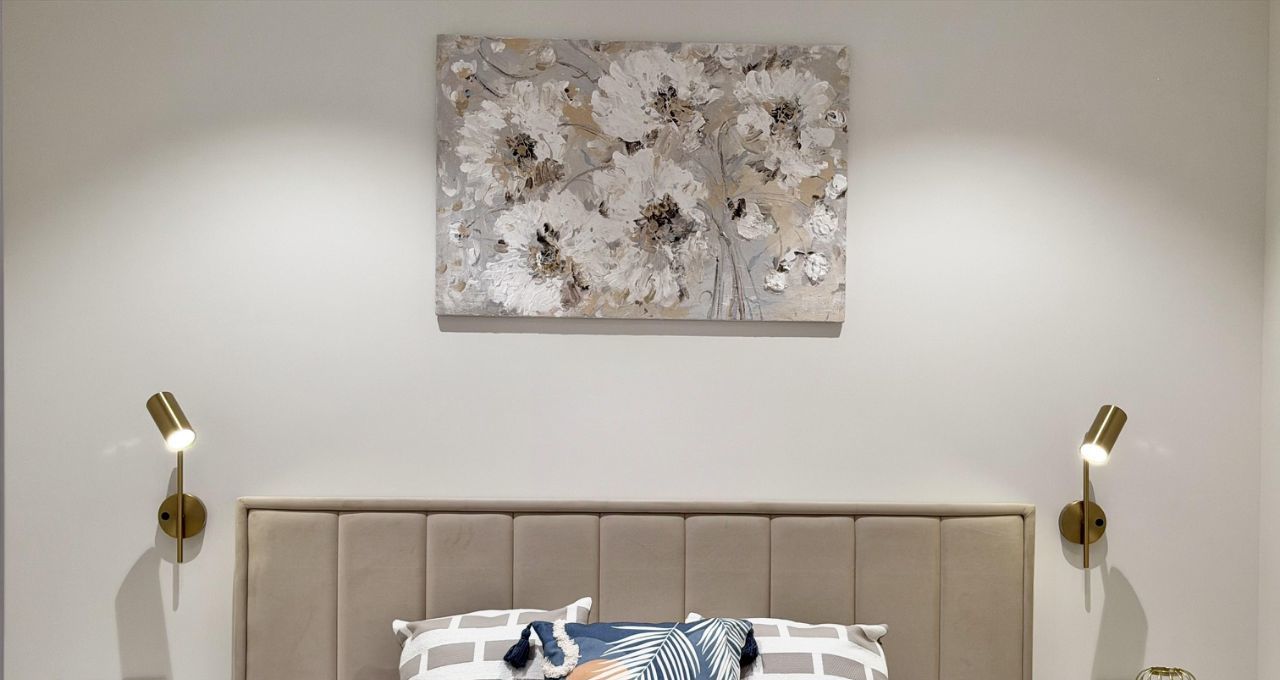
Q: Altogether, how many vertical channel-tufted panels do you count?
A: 9